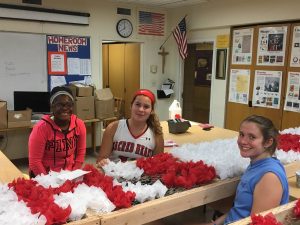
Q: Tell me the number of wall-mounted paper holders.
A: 1